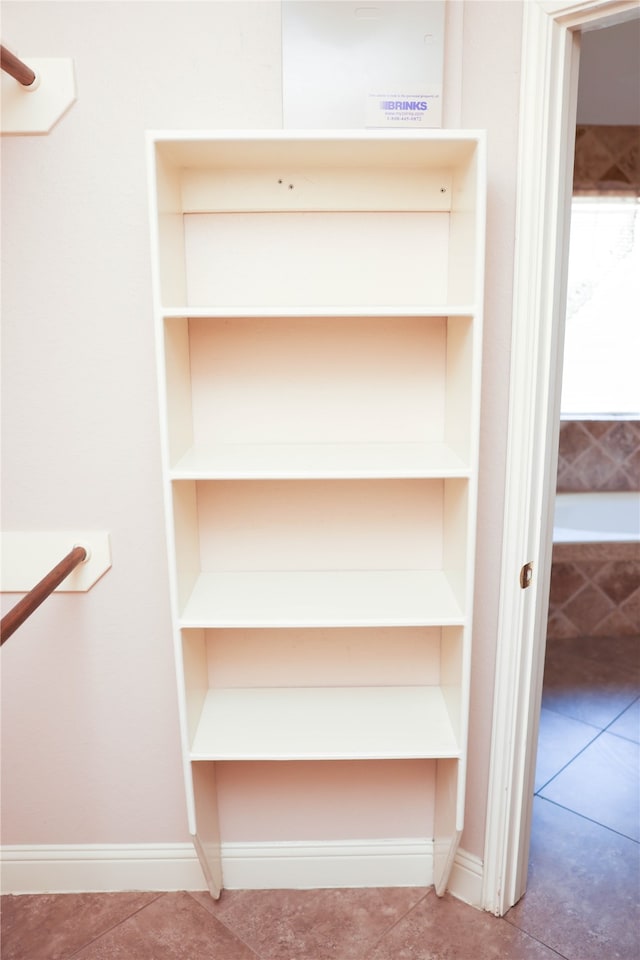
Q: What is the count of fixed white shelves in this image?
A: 4